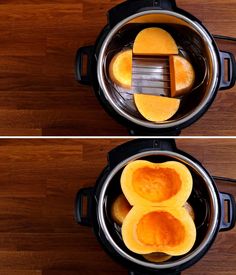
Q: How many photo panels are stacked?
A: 2